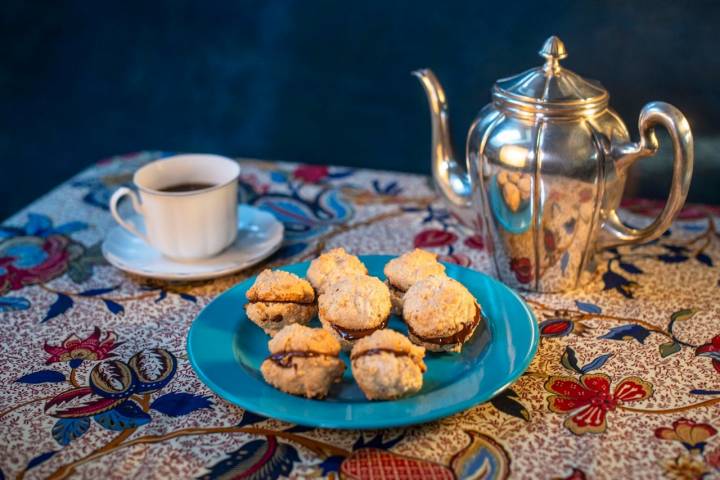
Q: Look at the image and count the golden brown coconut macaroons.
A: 7